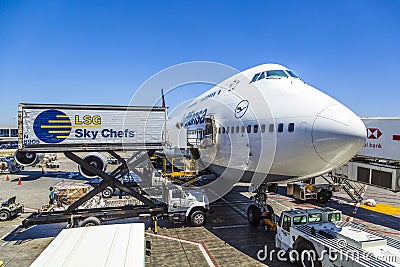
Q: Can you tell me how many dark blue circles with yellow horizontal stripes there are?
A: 1